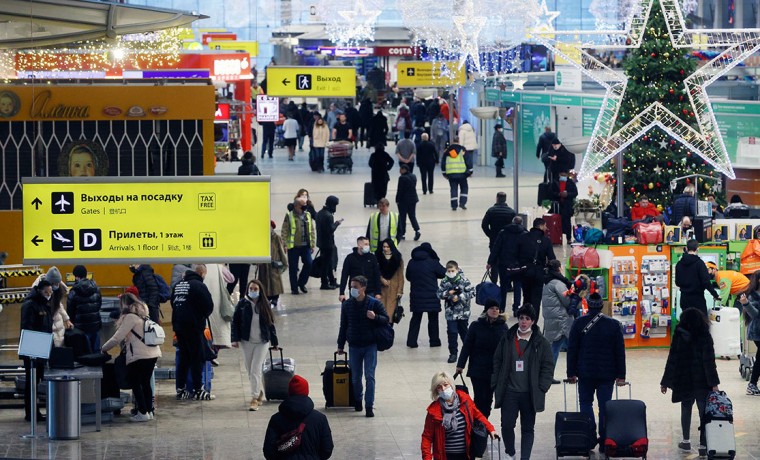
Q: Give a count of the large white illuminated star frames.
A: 1